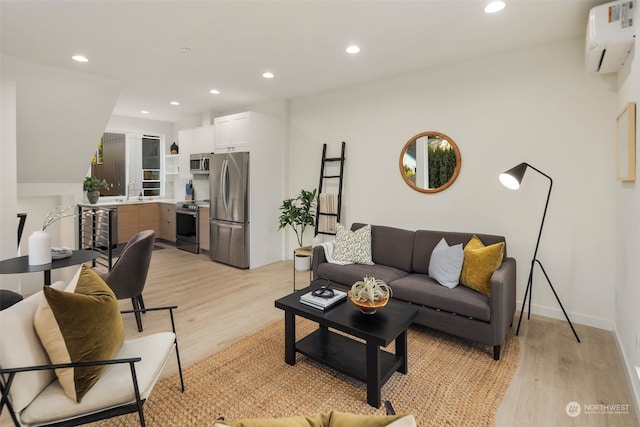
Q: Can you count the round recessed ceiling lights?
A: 7